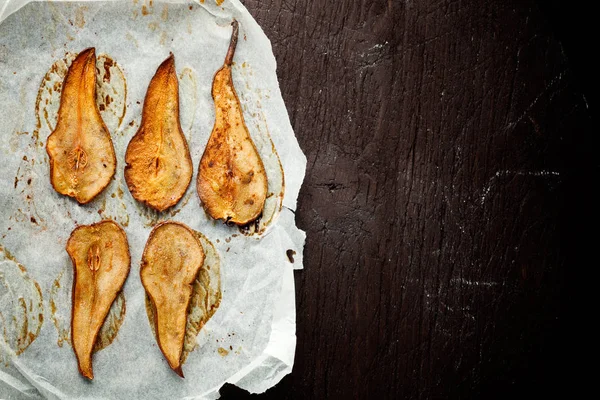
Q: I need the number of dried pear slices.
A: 5